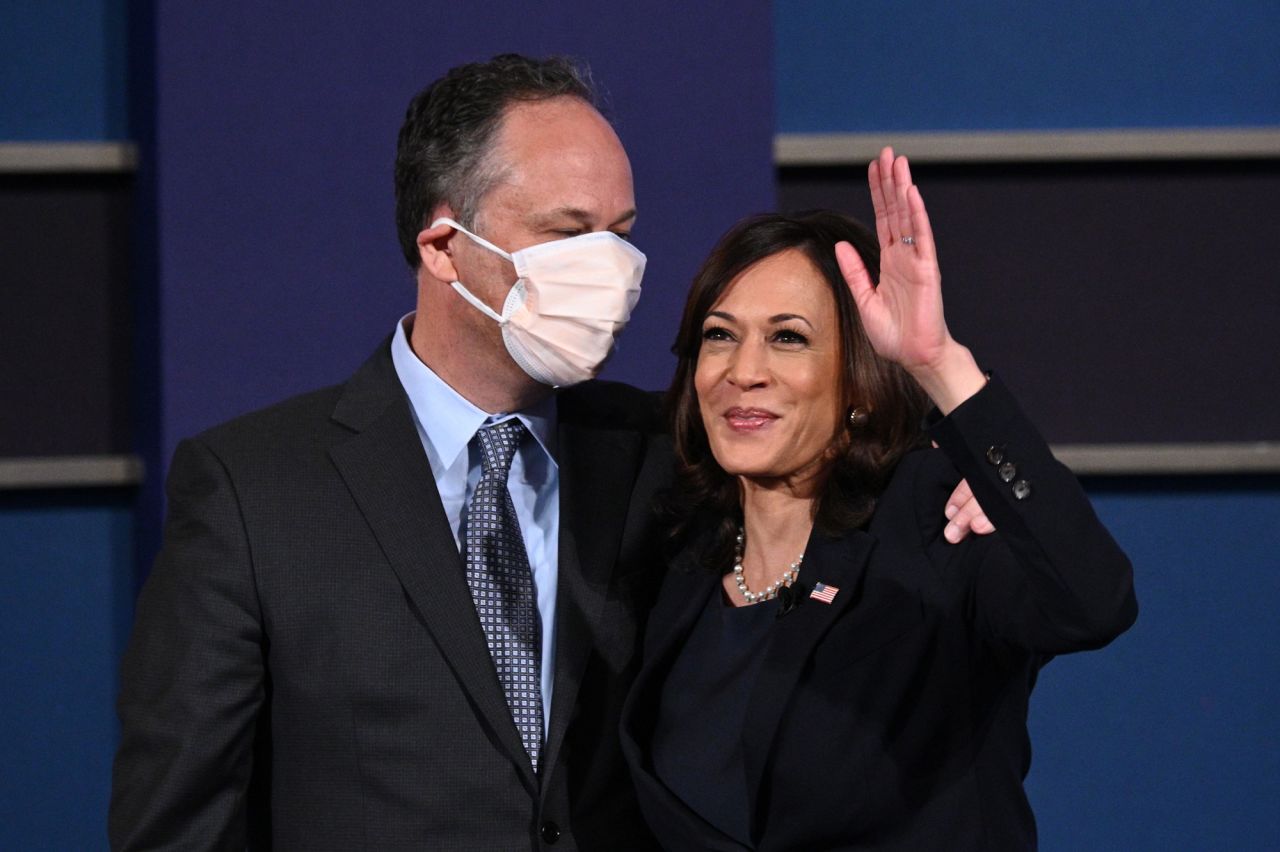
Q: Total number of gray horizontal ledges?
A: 4